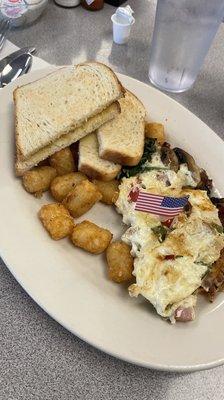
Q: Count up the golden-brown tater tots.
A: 9